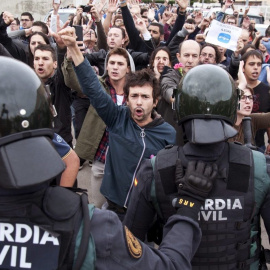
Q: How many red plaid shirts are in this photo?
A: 1